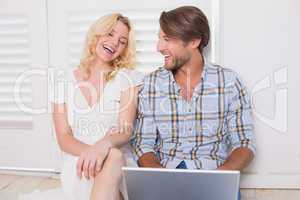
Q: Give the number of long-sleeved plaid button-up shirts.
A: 1